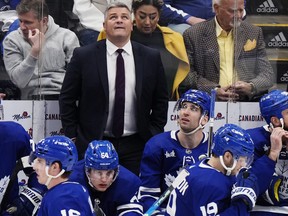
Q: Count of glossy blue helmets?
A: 5